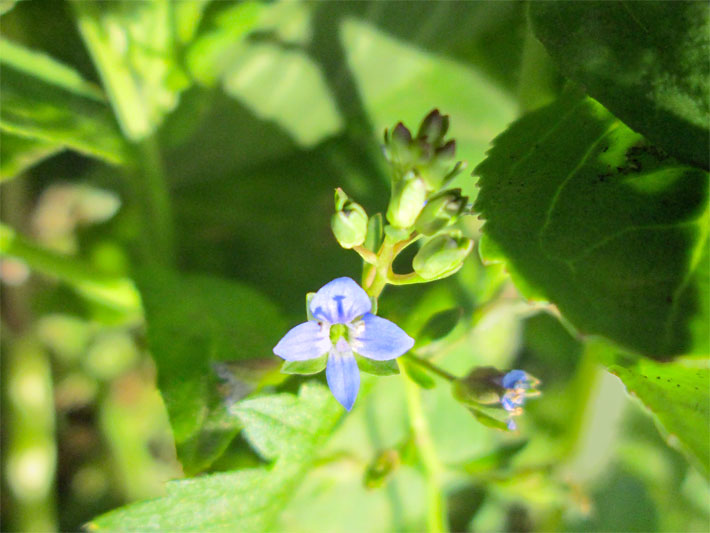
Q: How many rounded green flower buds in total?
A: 4